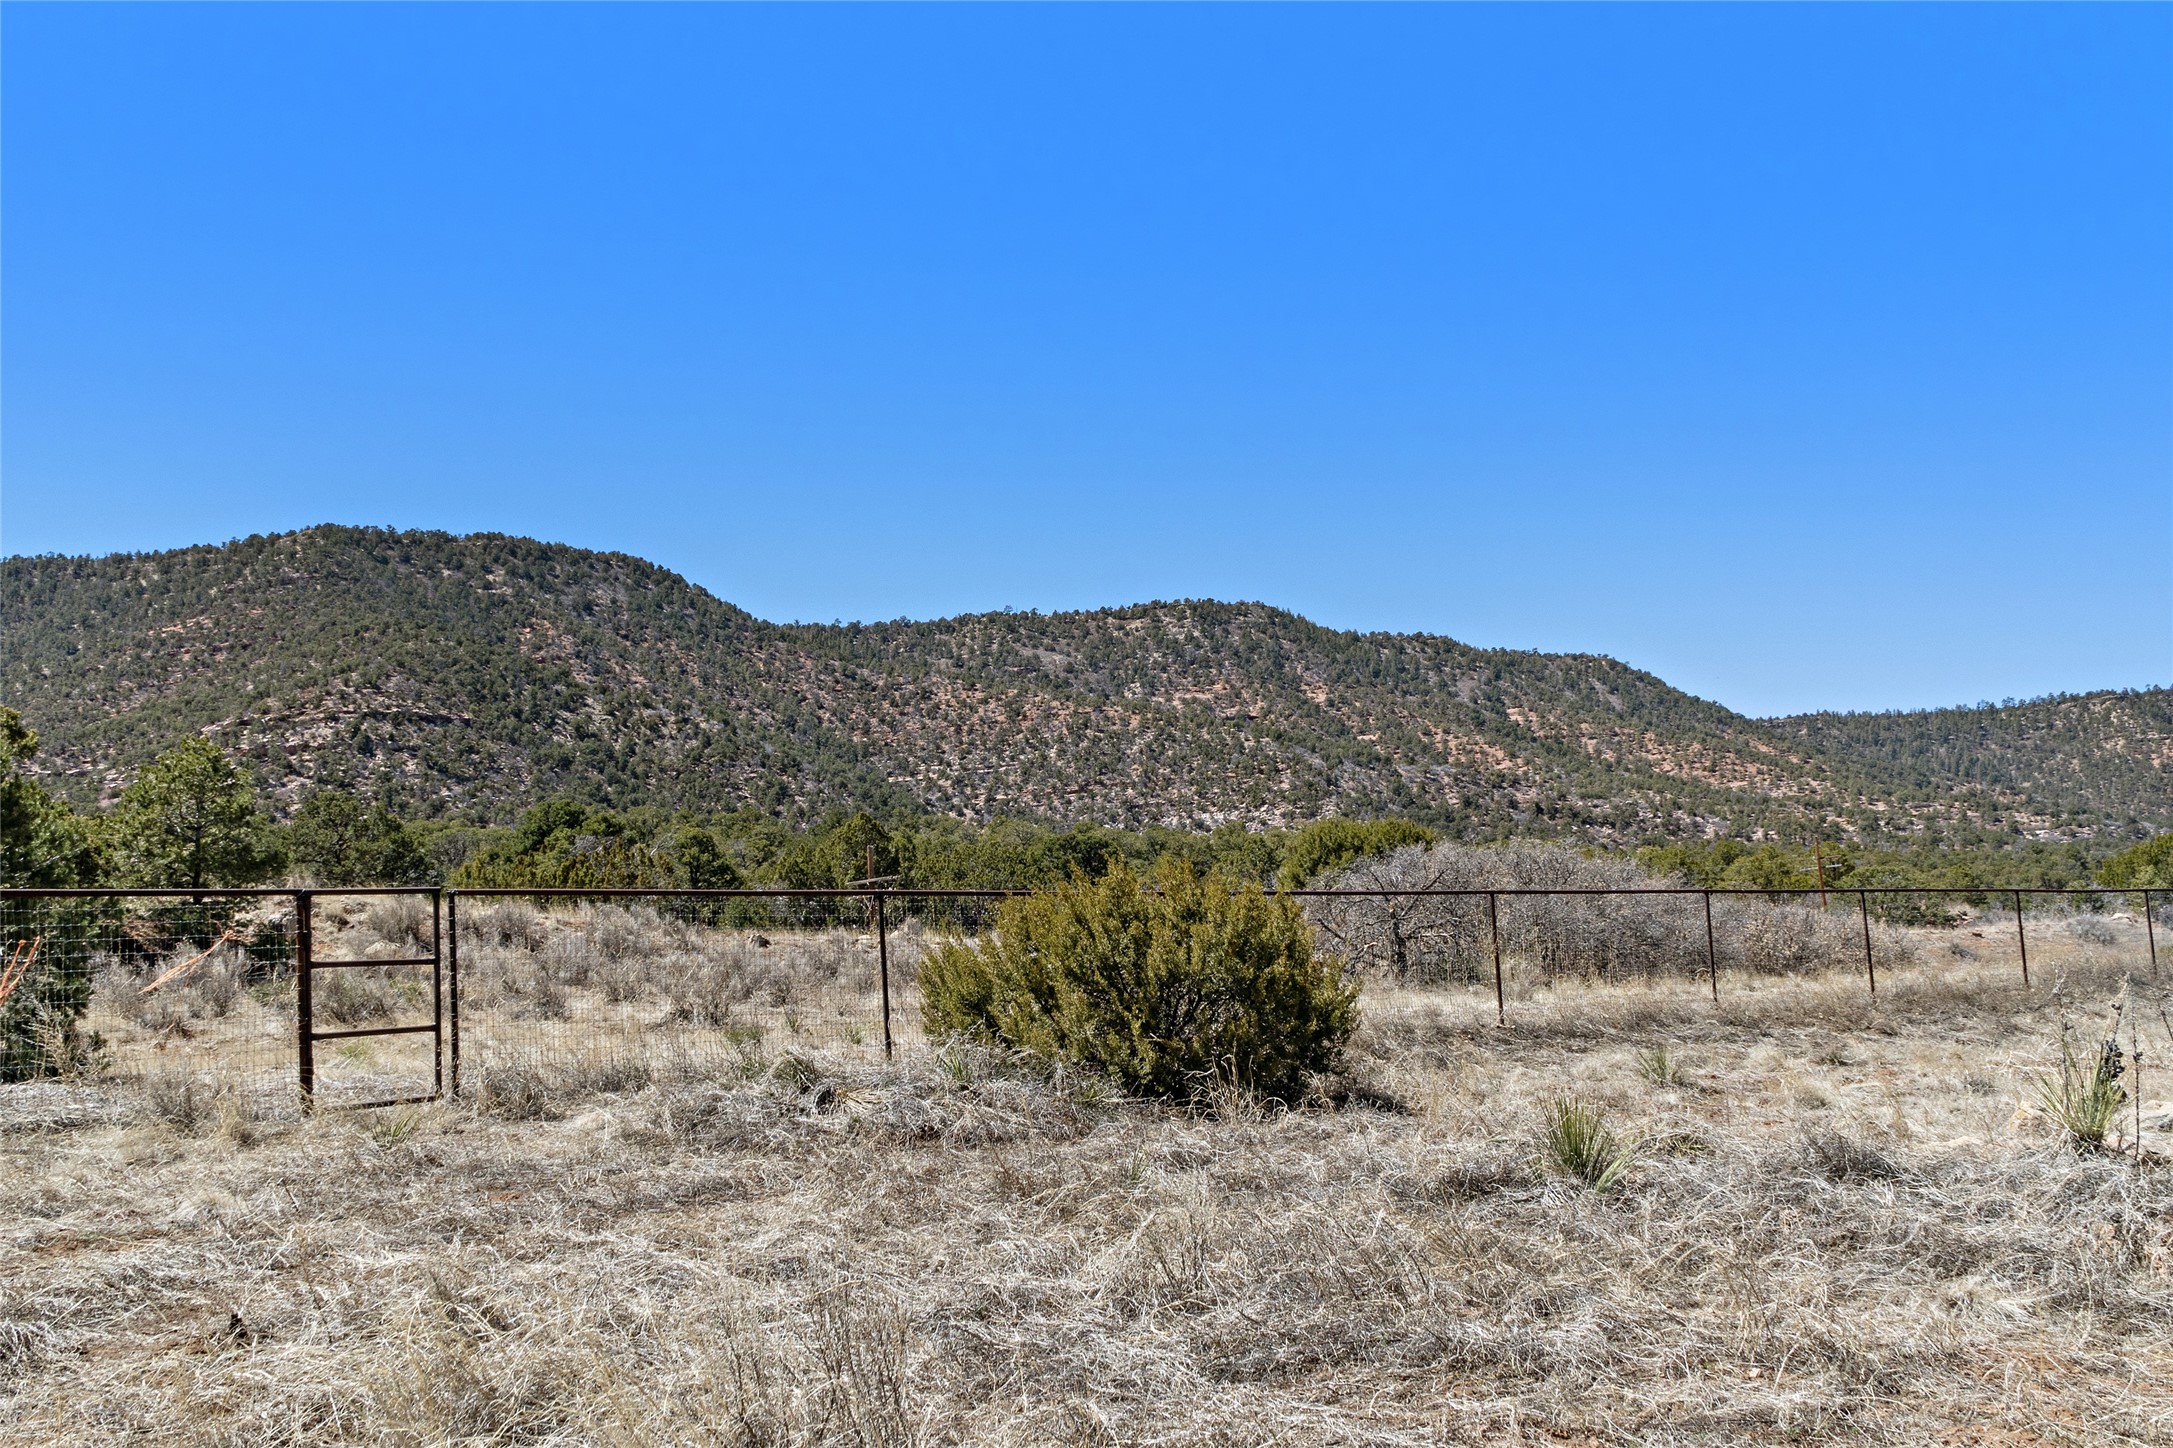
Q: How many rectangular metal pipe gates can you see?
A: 1